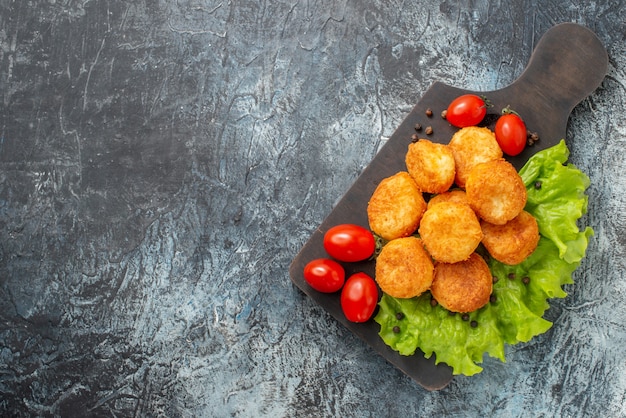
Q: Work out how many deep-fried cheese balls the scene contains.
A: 9